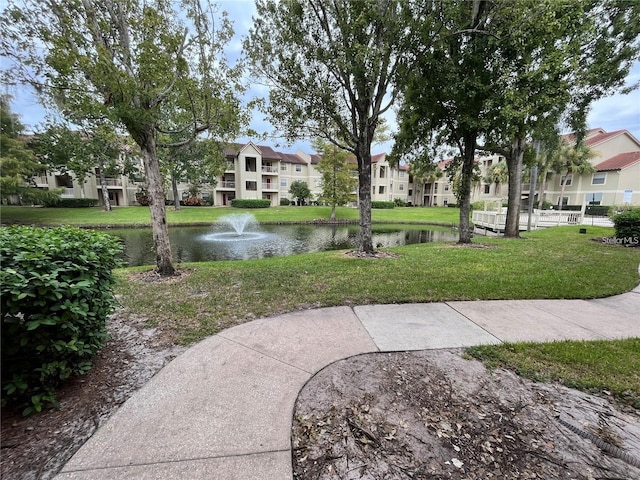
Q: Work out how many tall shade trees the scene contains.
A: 4